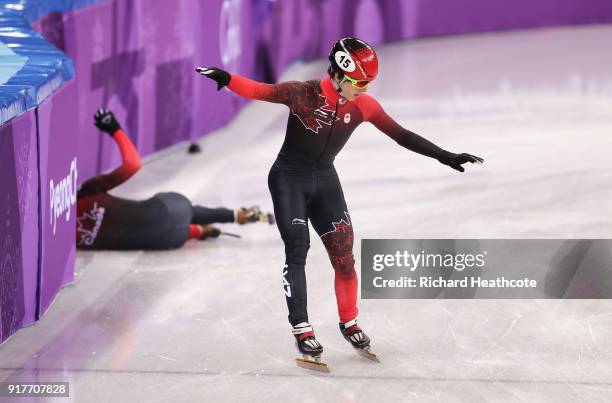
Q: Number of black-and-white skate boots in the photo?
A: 2